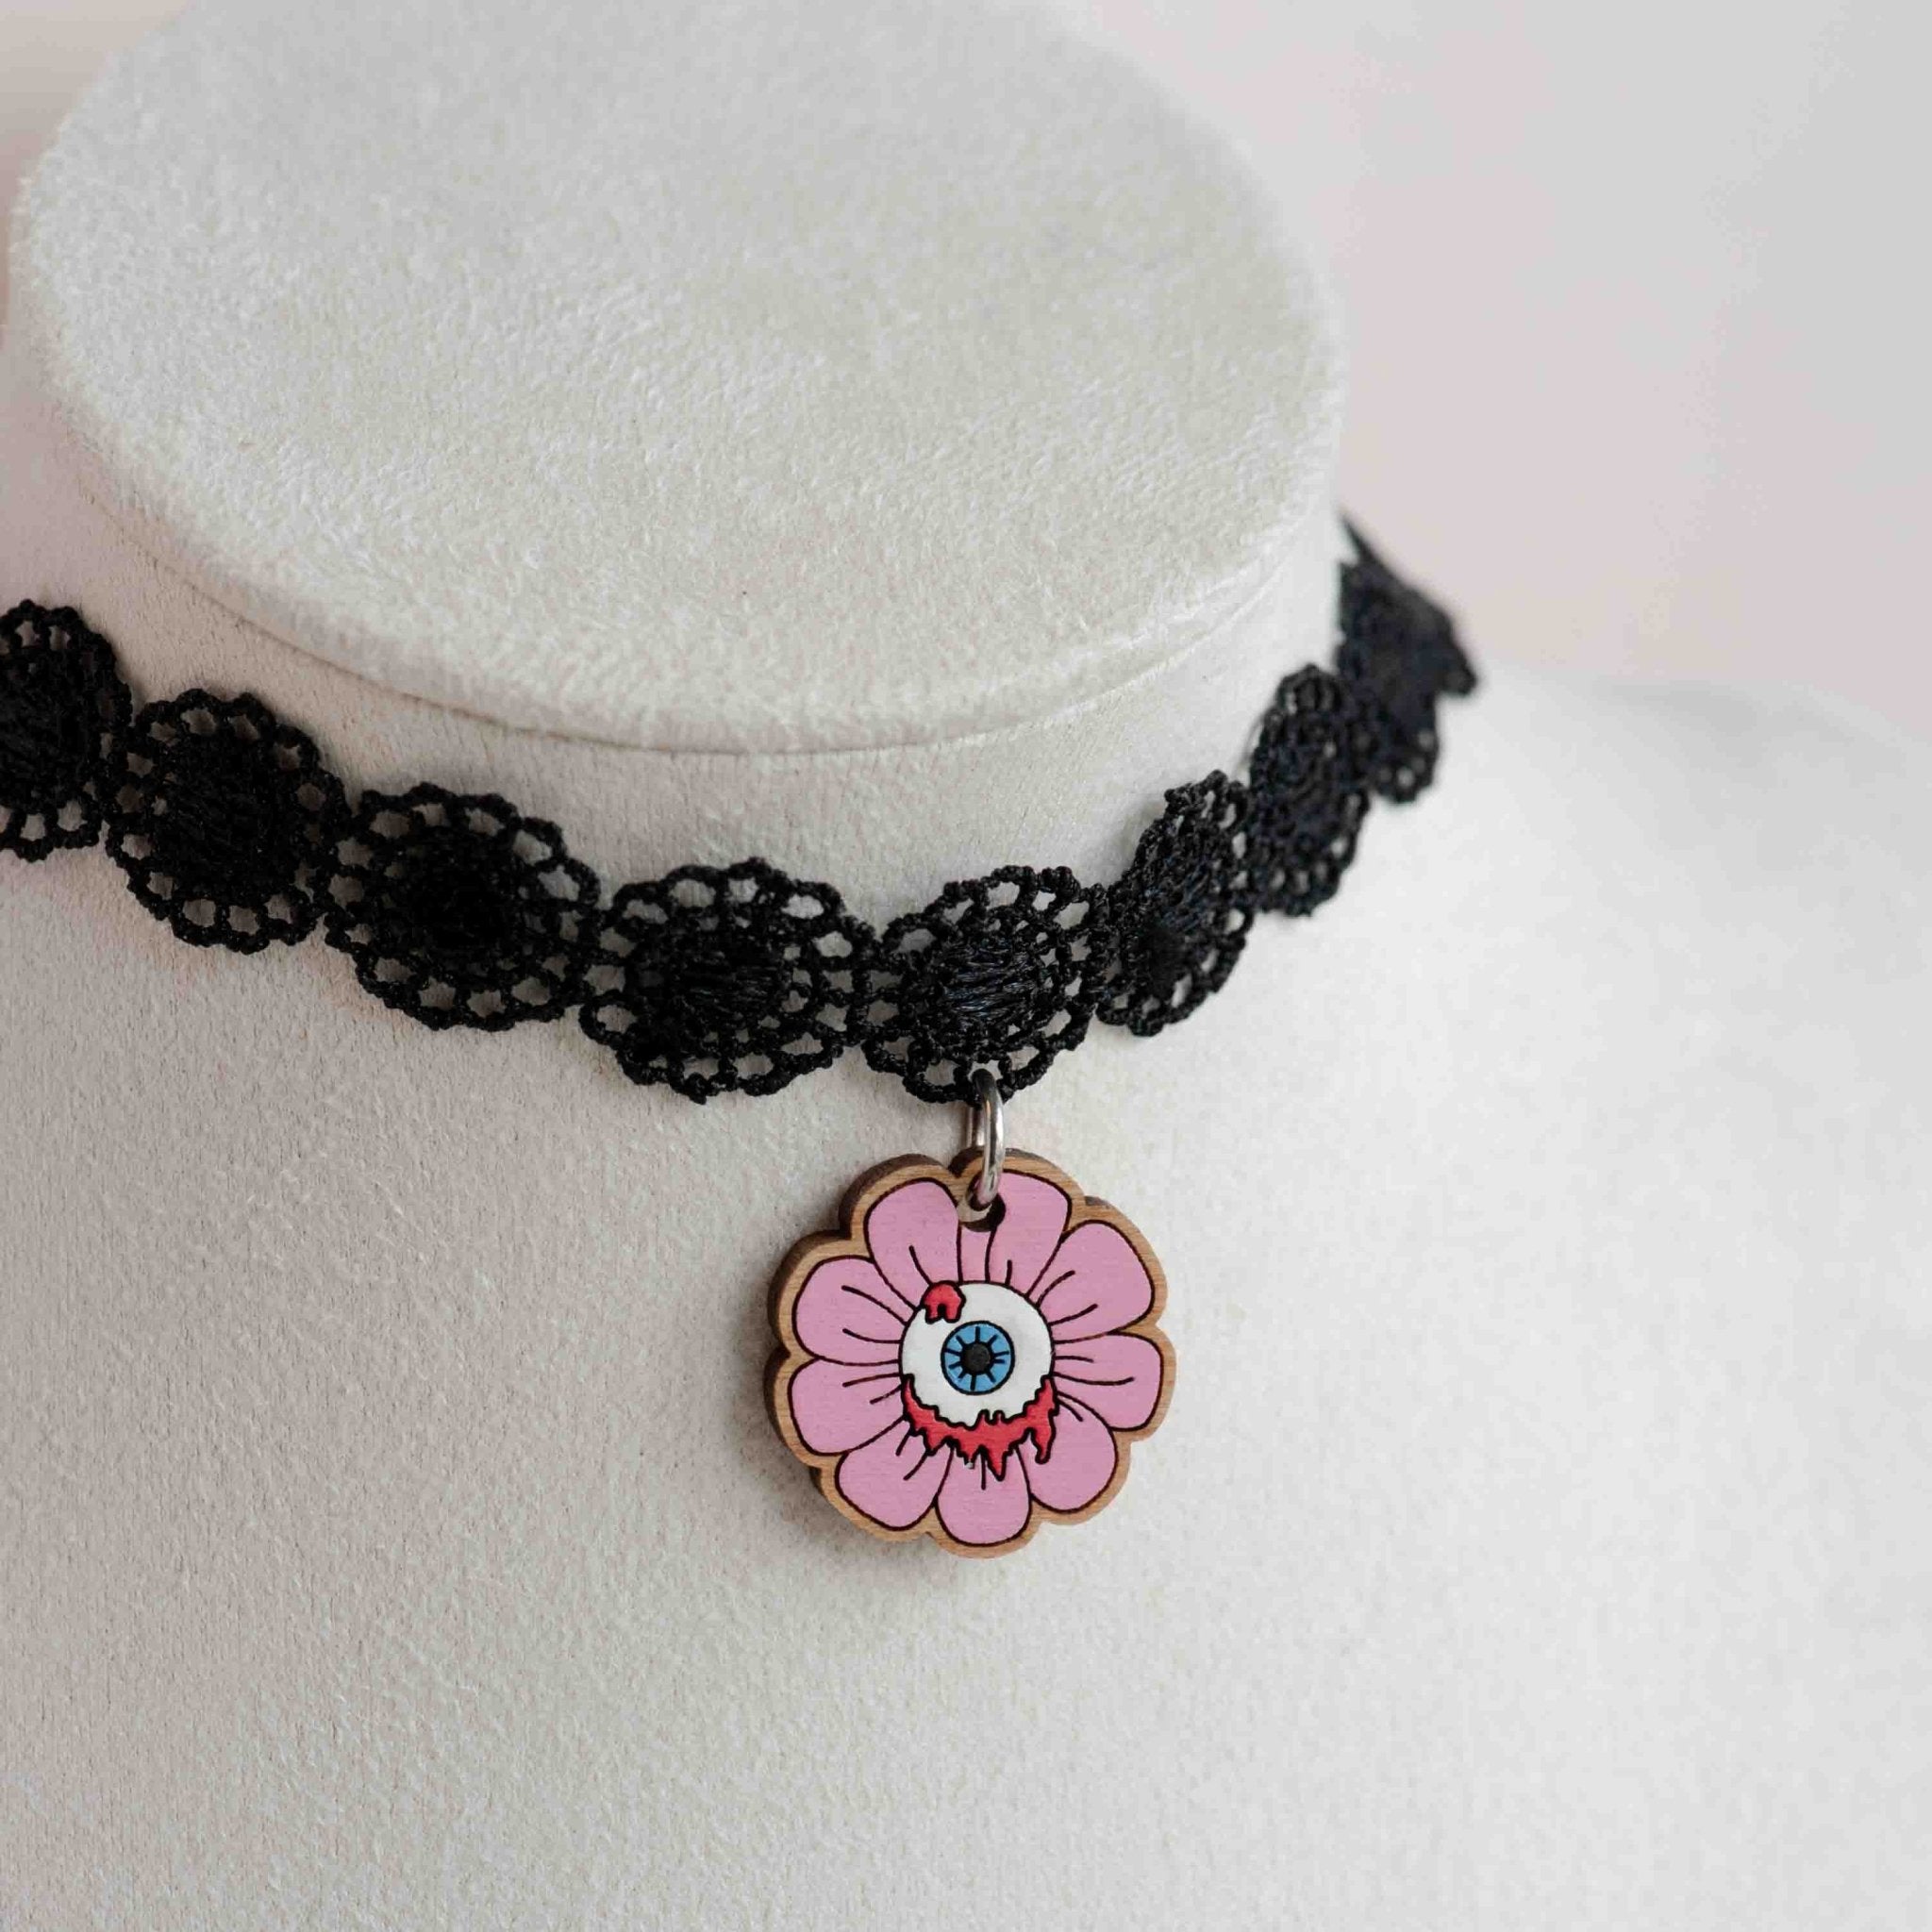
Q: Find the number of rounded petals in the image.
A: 9